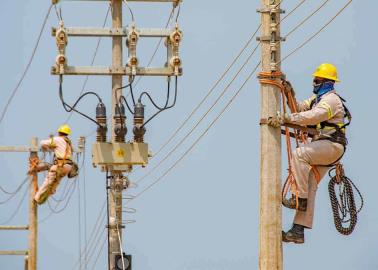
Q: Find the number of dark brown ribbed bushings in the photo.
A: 3